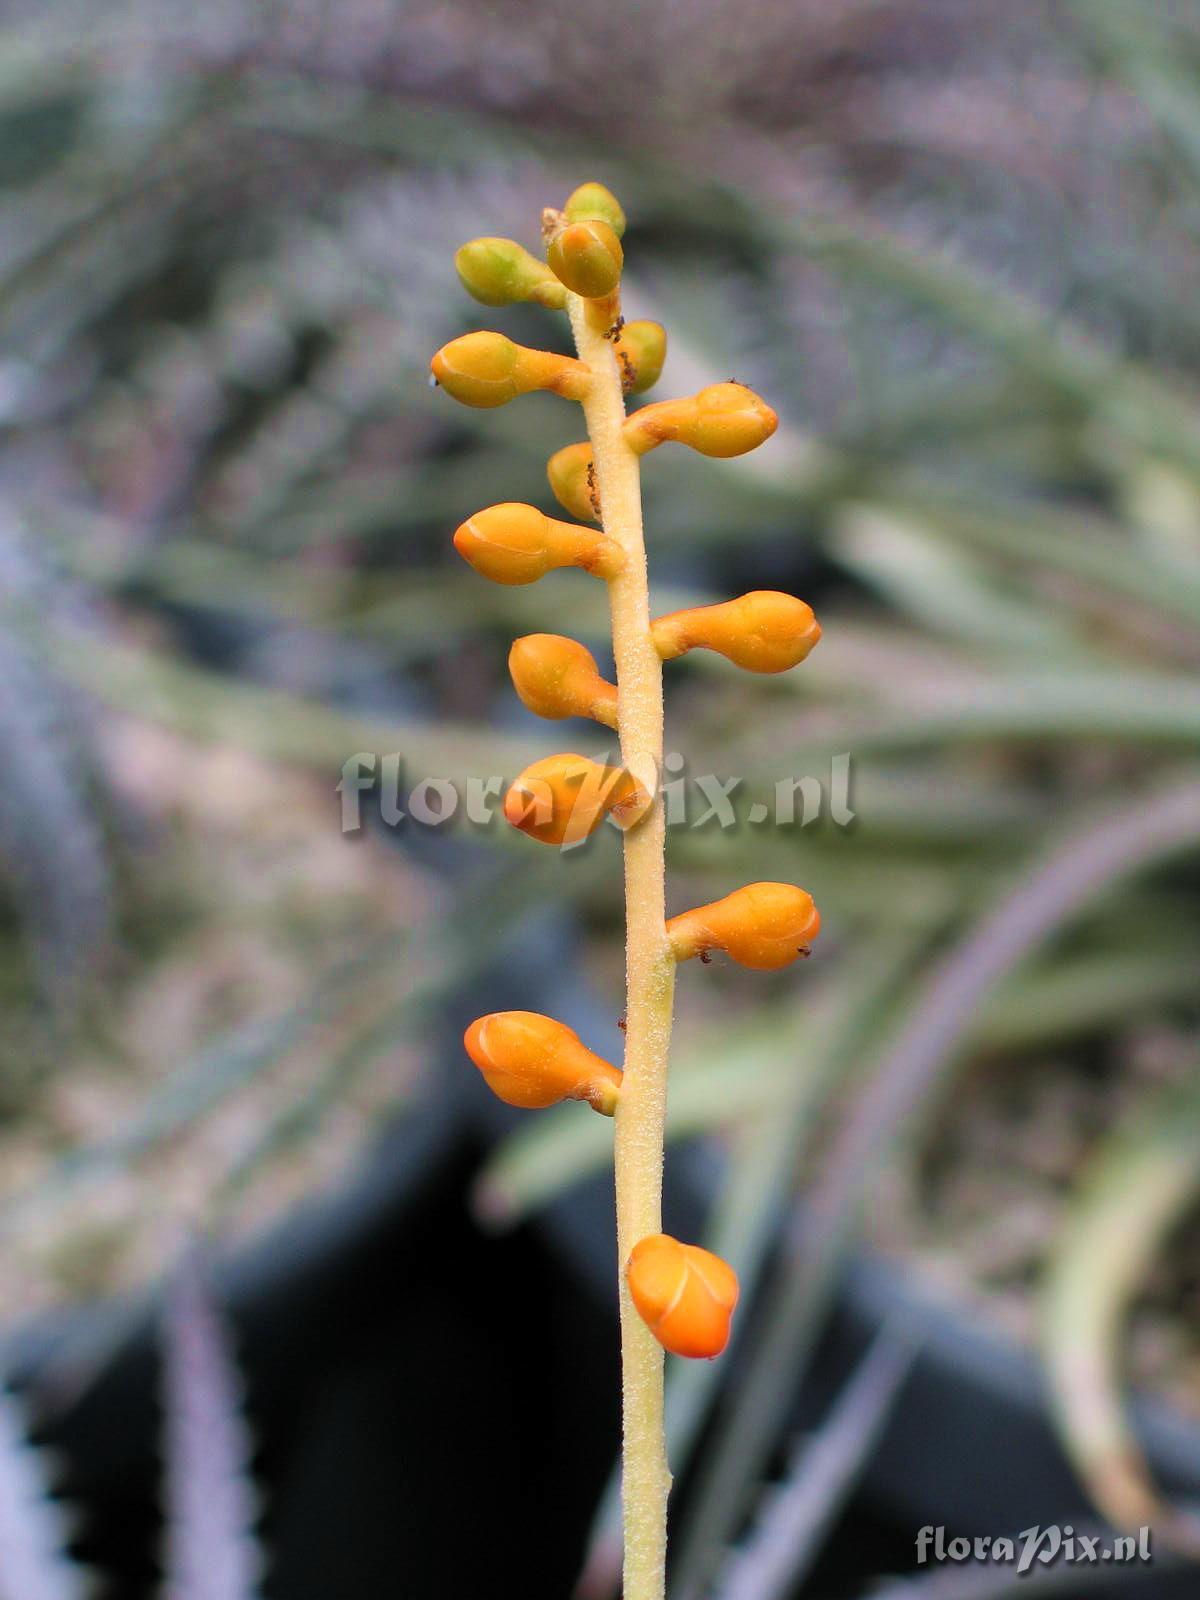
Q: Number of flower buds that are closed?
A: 14